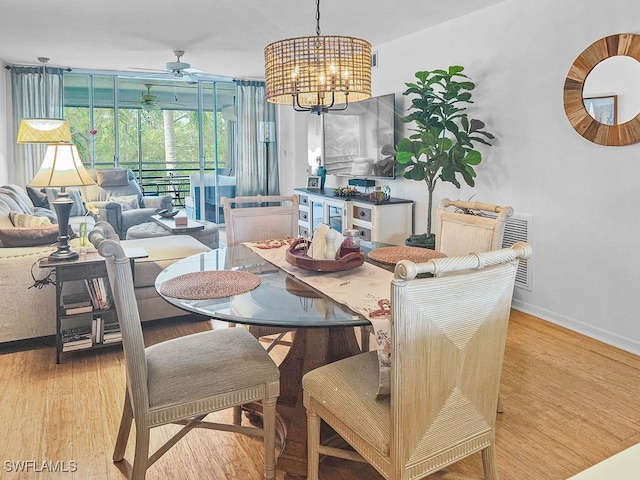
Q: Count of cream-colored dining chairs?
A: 4